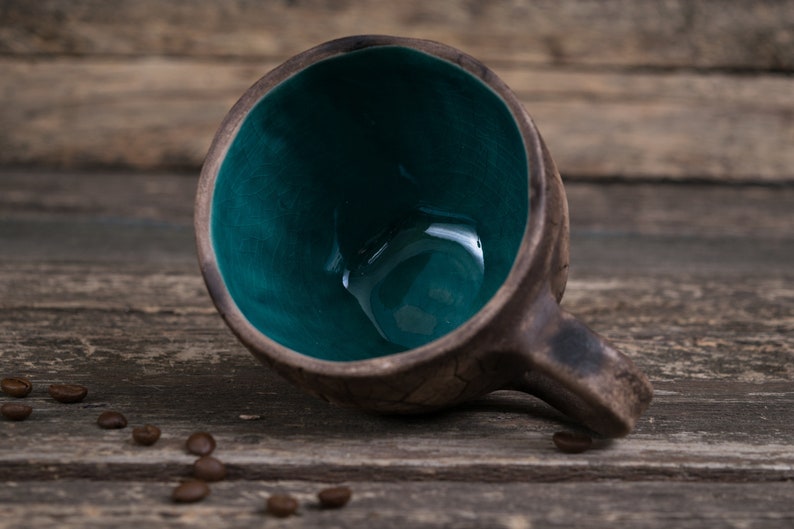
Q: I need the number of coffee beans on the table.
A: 11